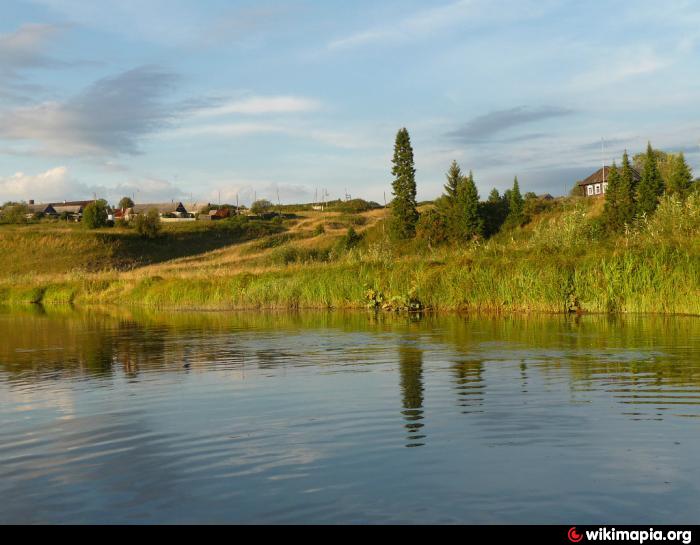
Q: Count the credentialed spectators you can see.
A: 0